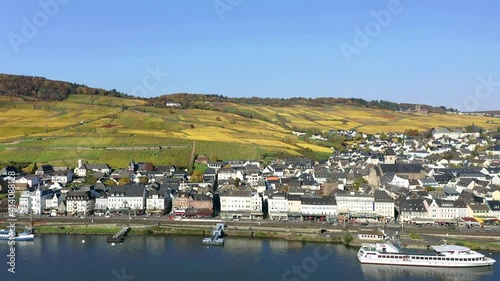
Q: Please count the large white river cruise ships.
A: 1